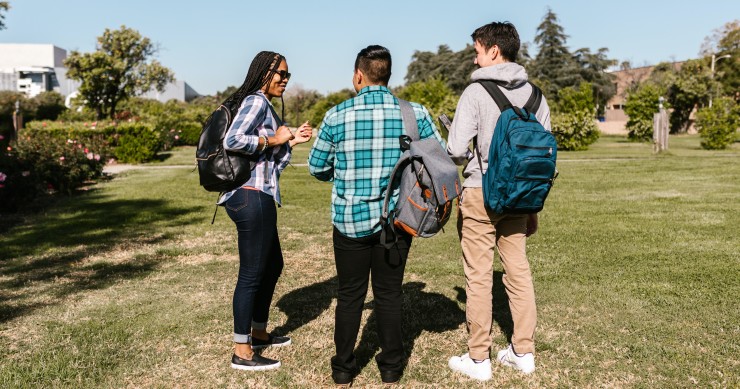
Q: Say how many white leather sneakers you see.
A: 2